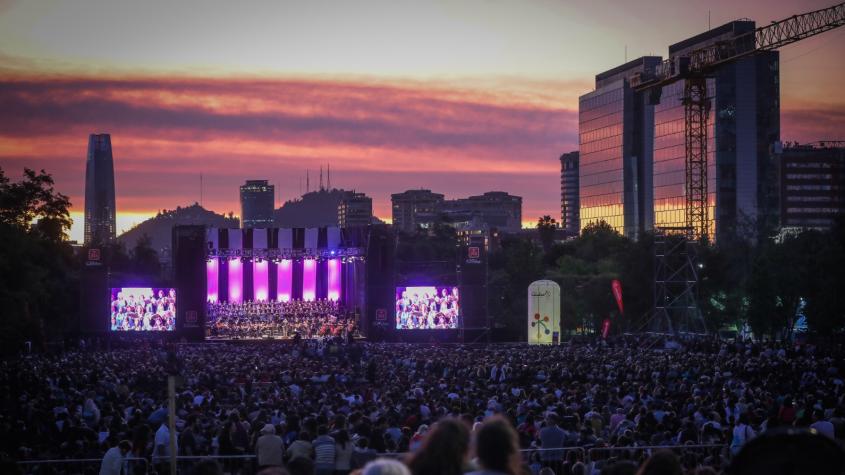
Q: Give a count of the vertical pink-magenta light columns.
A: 6